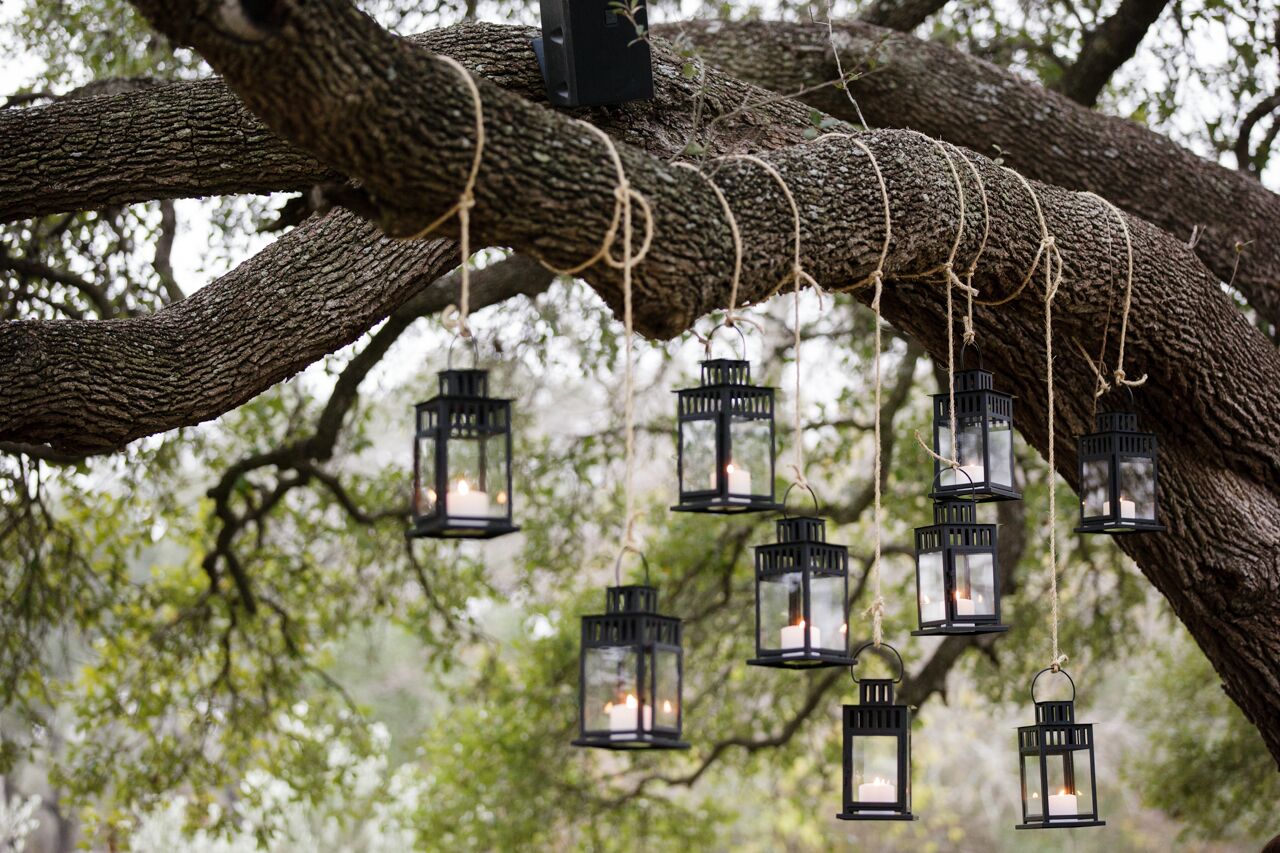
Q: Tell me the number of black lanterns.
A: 9